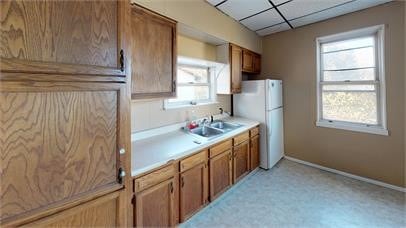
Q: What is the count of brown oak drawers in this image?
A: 5